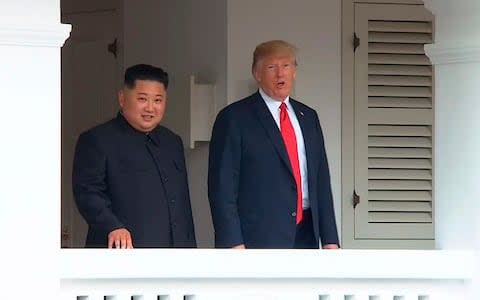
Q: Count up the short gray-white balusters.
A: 10